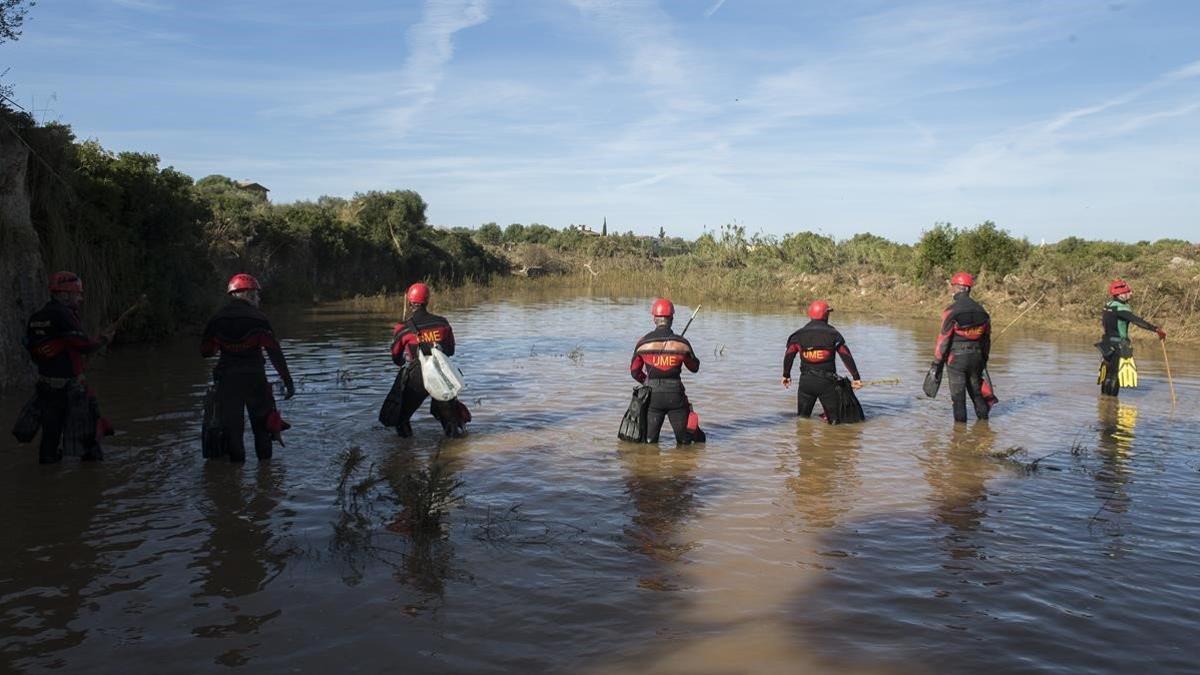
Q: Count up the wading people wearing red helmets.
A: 7